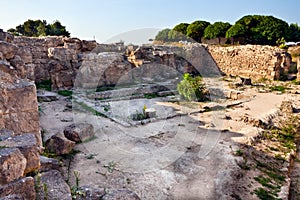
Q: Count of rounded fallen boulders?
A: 2